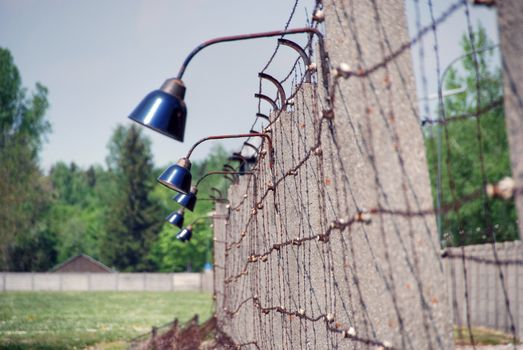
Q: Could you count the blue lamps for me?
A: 5